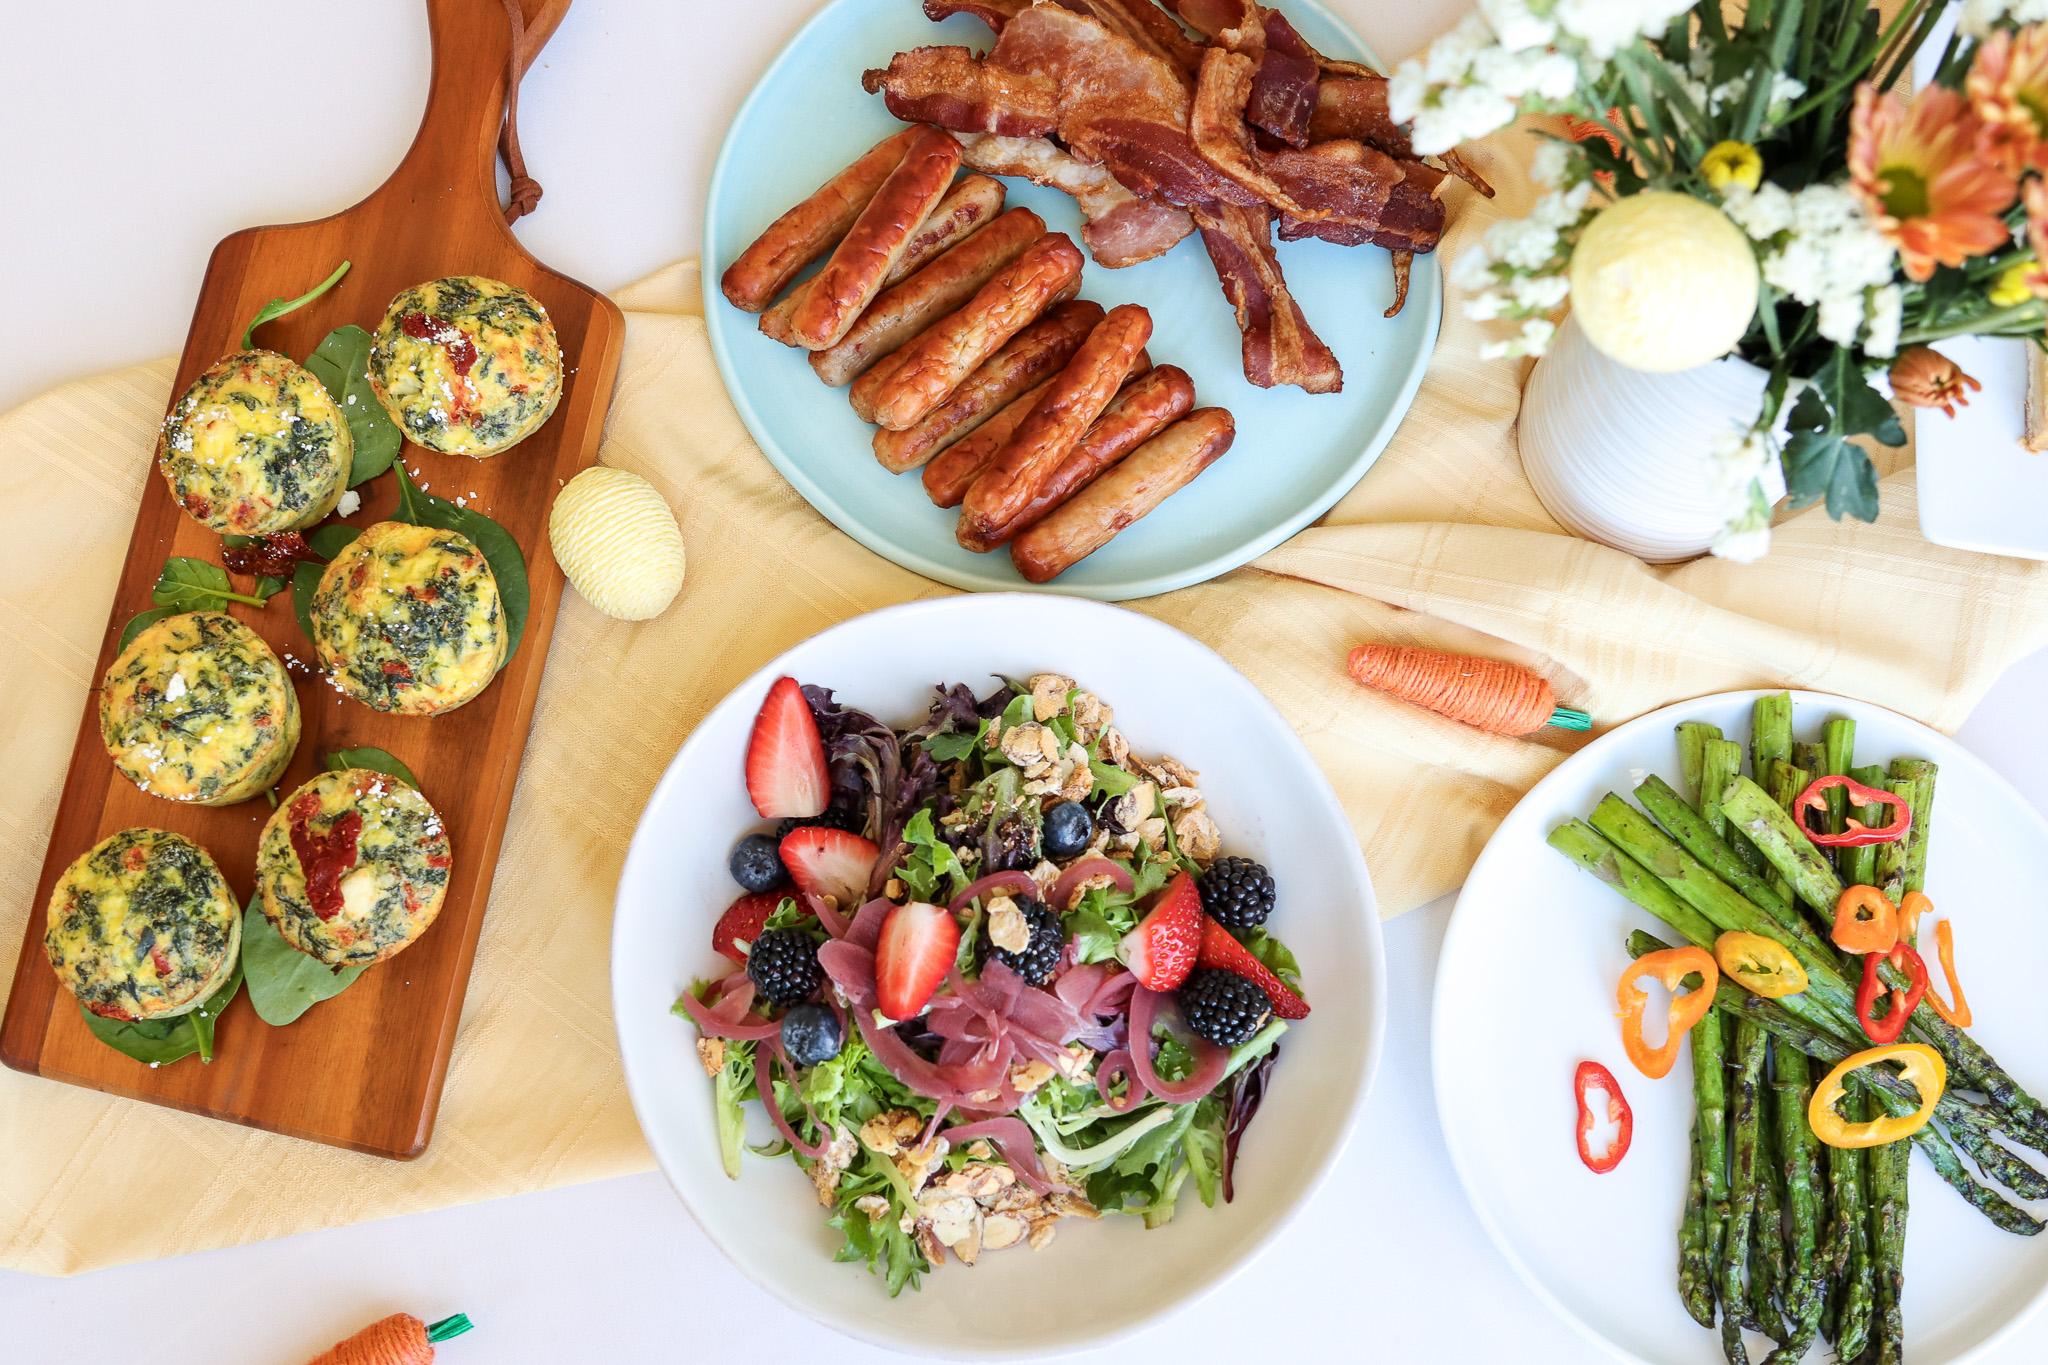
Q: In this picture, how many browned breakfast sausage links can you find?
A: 11